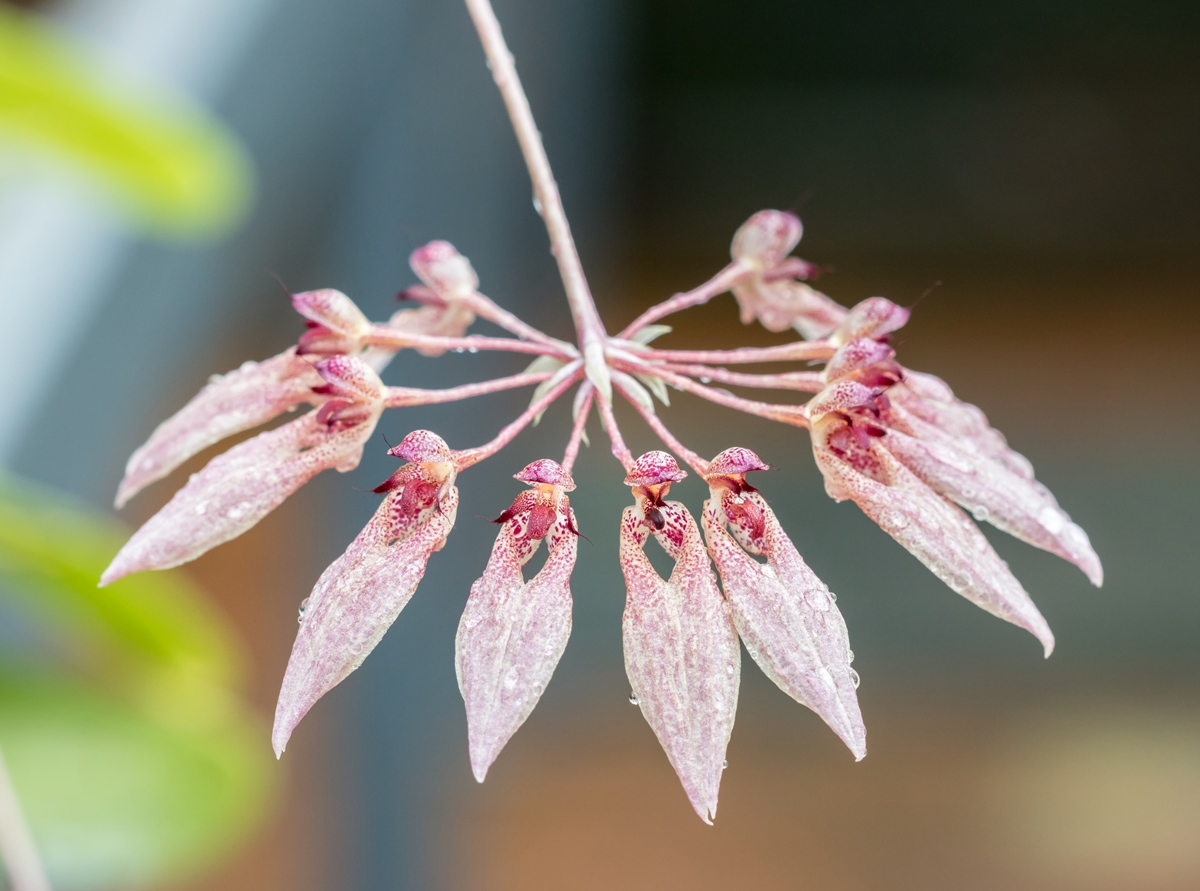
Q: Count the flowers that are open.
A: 11